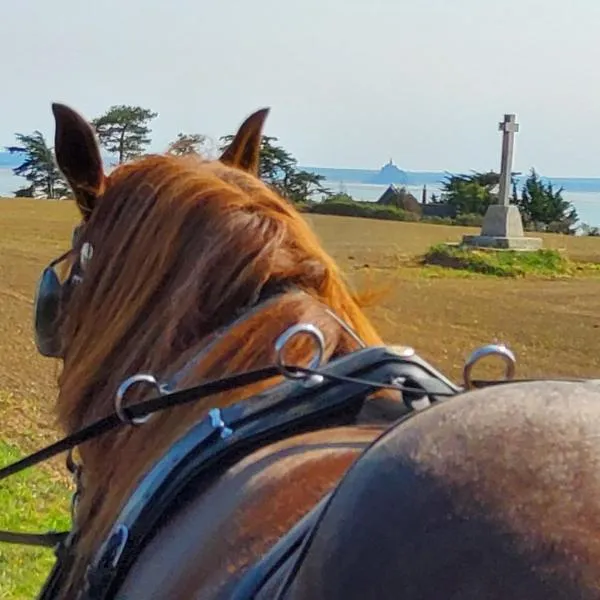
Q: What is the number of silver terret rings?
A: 3